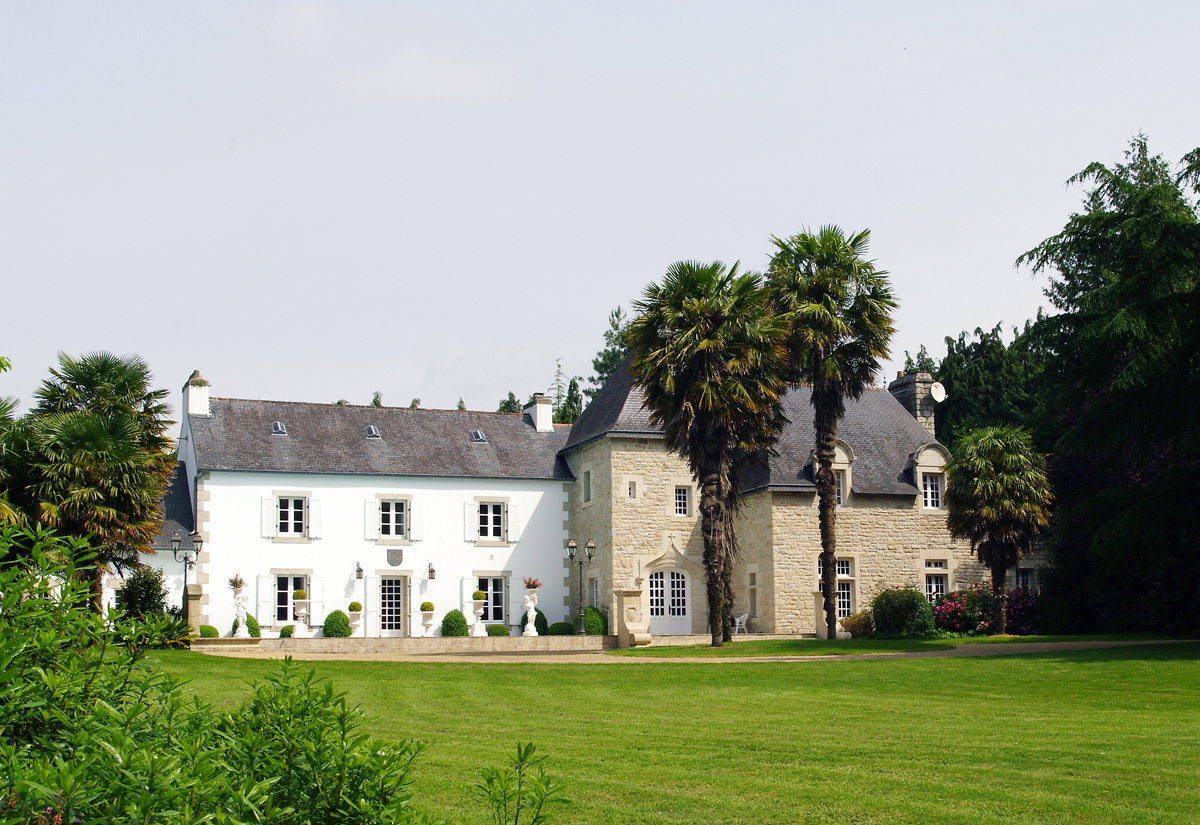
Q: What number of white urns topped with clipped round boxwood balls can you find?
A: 4